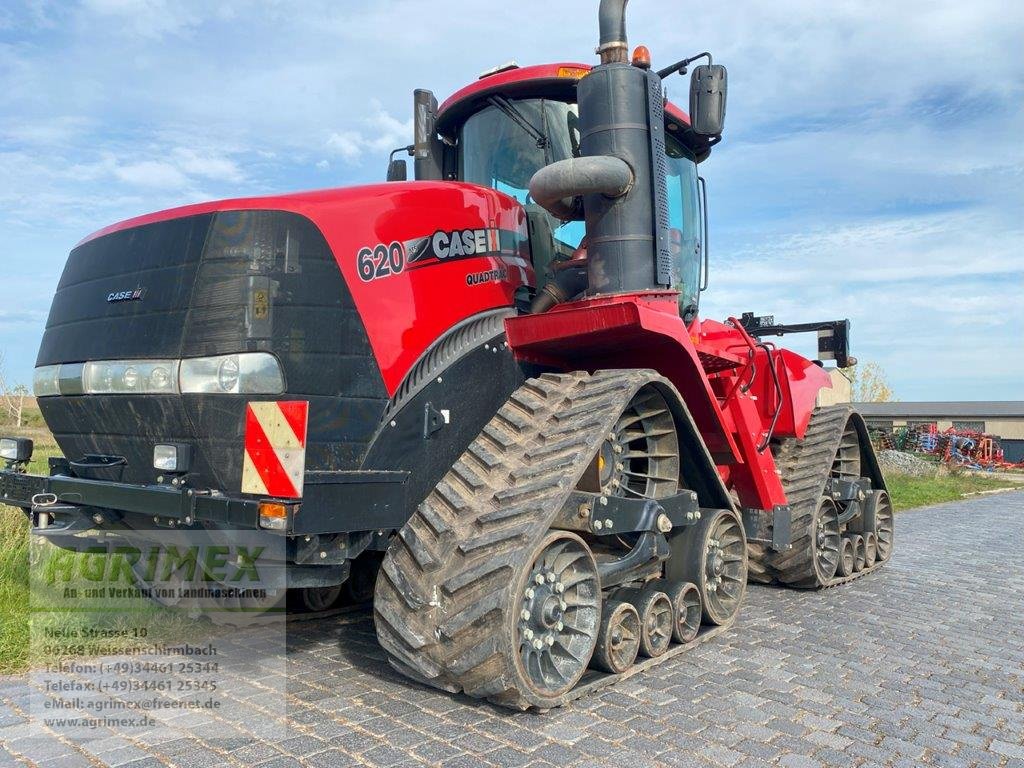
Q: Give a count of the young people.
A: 0